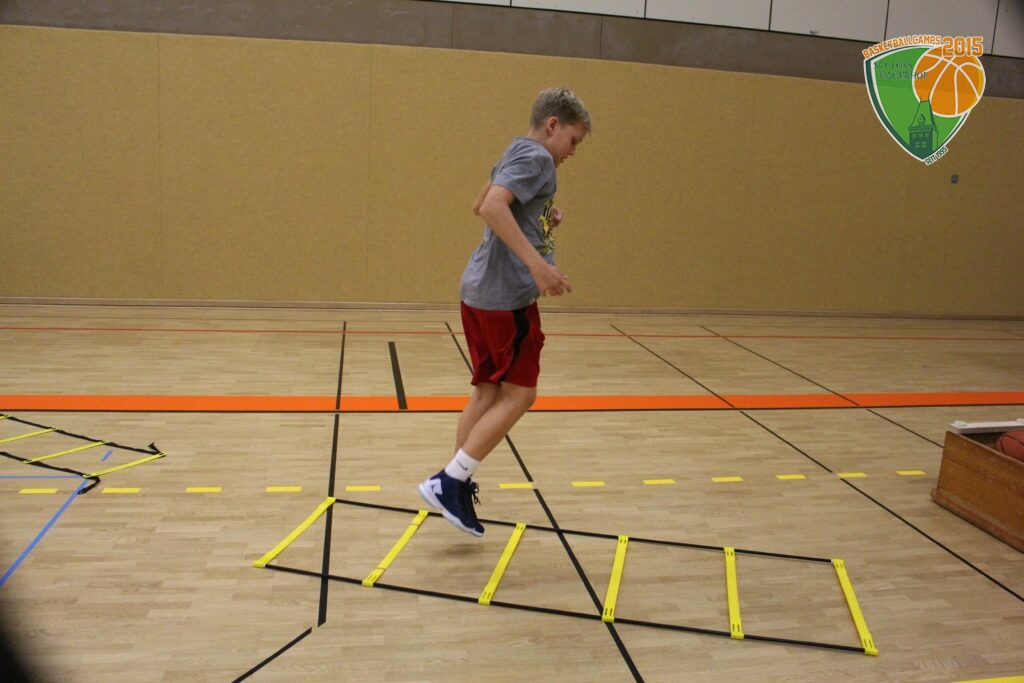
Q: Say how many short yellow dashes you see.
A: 12